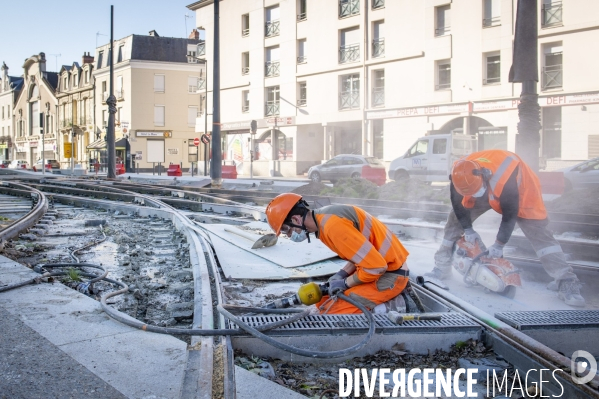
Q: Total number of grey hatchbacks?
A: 1